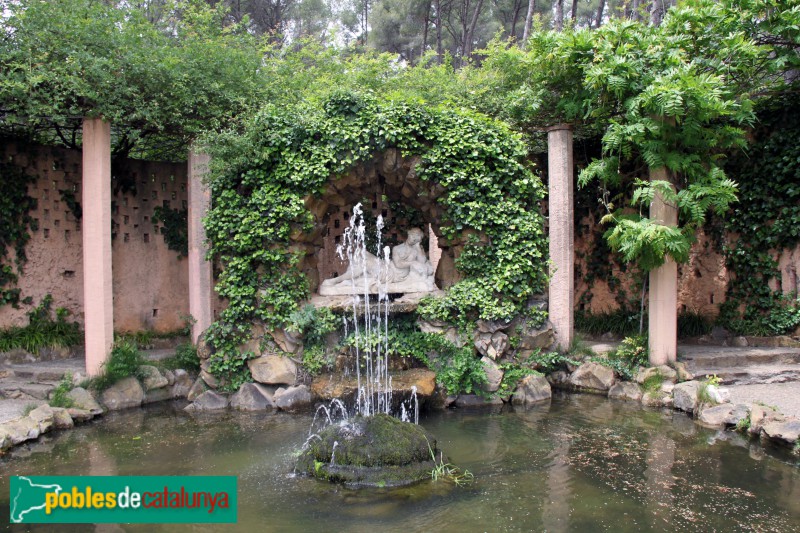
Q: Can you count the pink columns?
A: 4